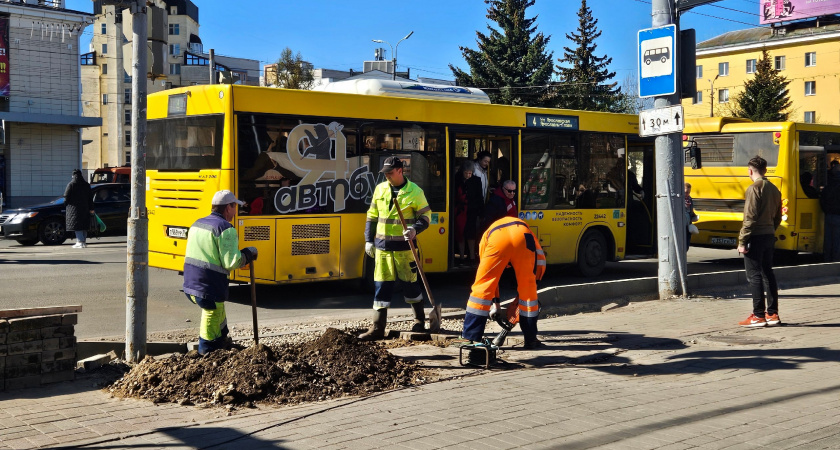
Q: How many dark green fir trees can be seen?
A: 3